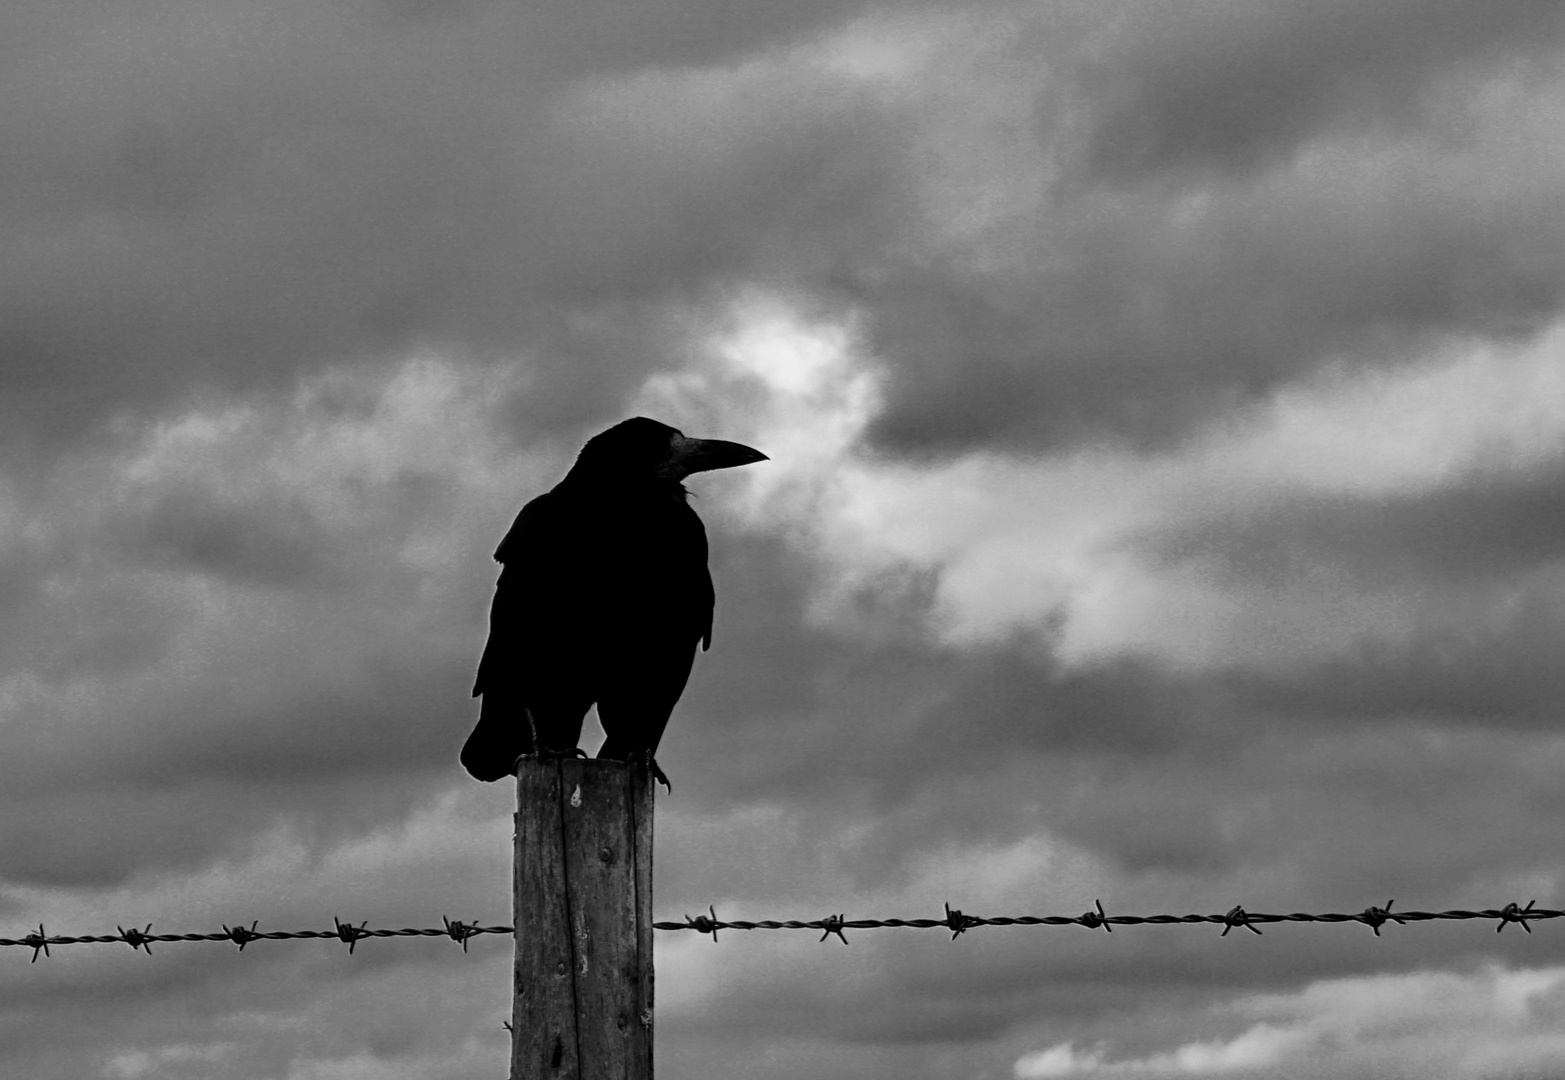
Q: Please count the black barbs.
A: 12